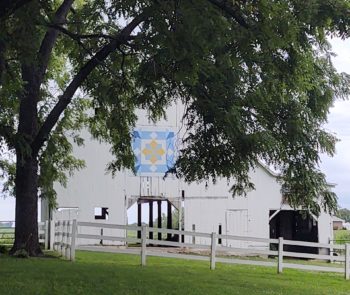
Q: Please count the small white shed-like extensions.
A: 1